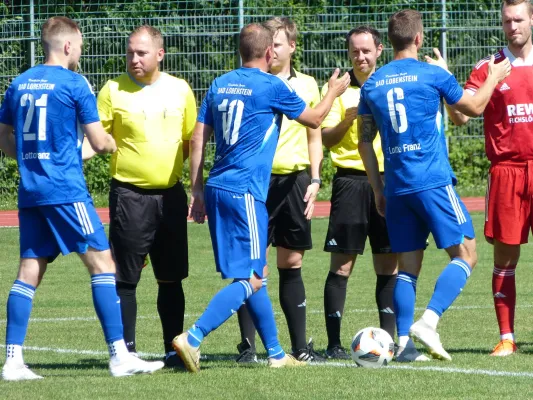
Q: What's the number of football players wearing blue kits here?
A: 3